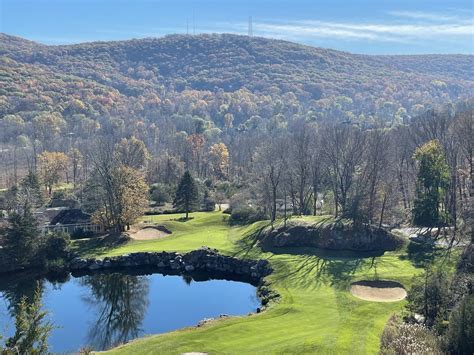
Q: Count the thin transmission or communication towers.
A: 3